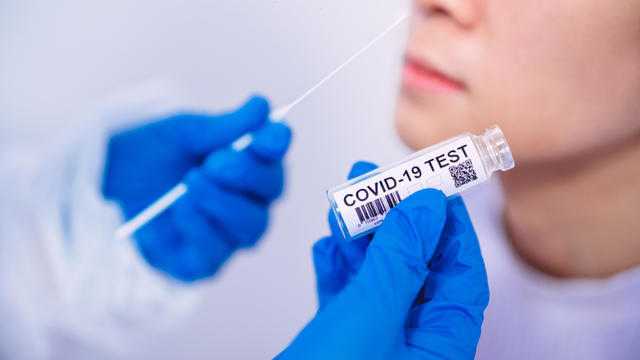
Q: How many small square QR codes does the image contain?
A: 1